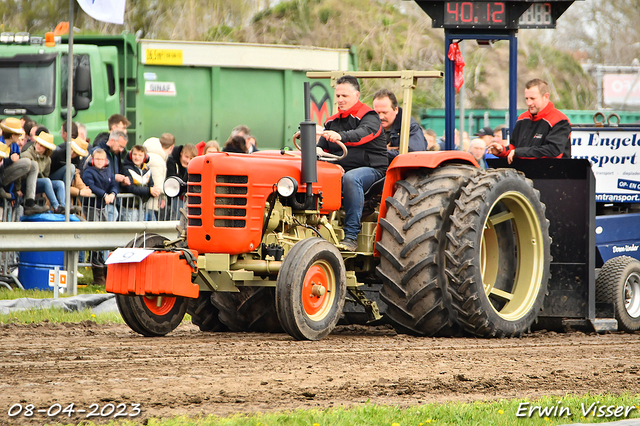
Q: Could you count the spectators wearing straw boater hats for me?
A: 4